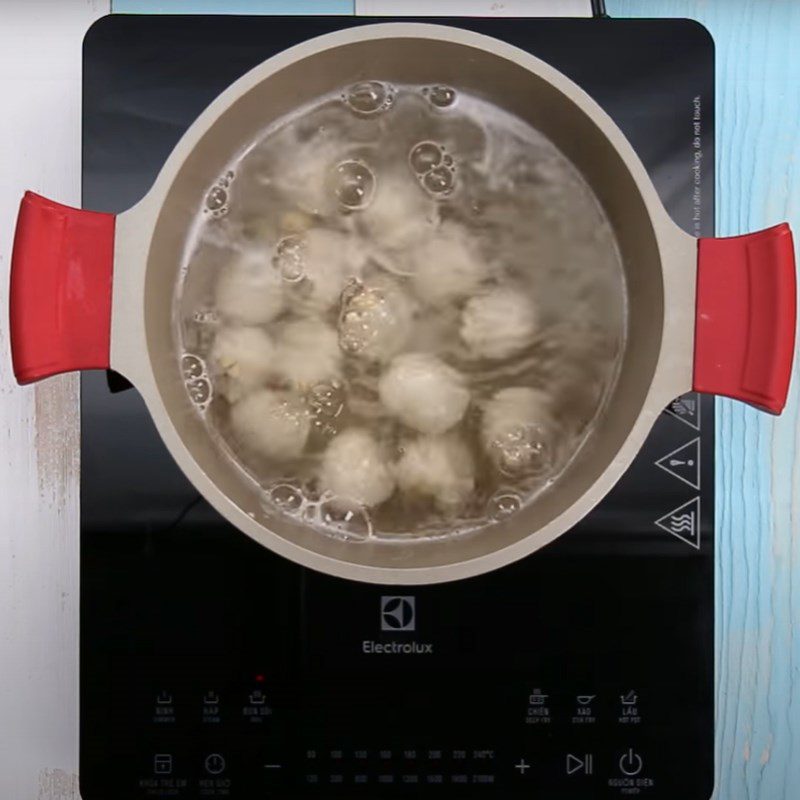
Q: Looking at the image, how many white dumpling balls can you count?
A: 13